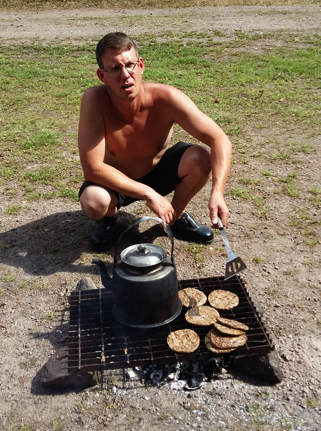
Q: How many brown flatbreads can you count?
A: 8